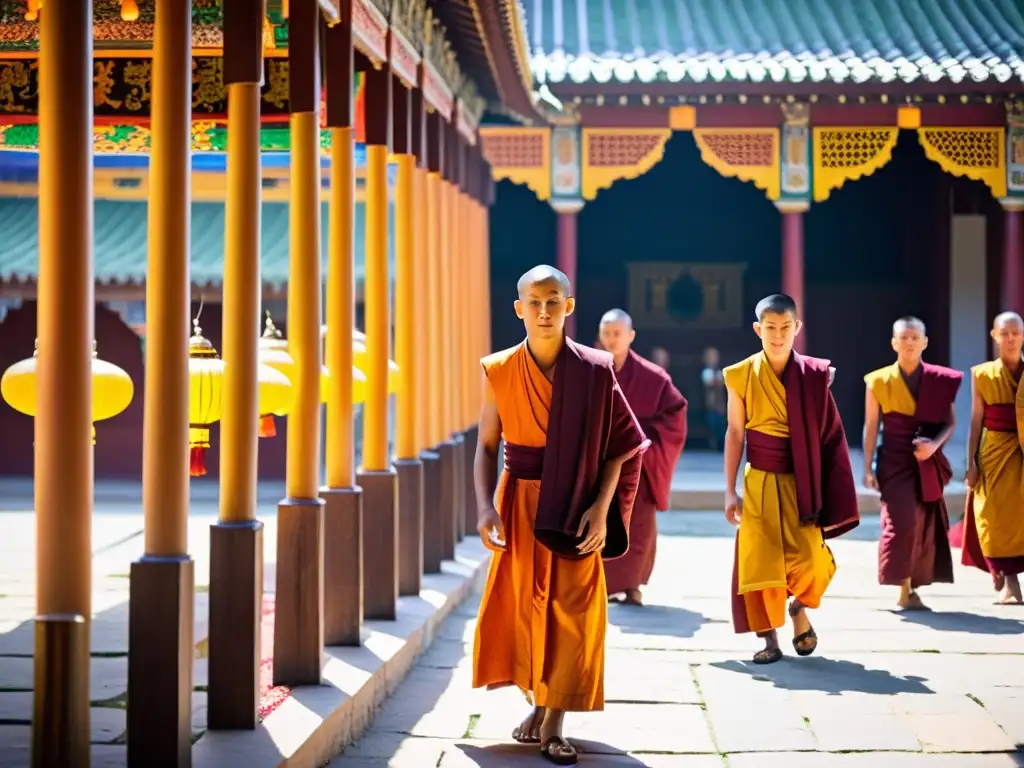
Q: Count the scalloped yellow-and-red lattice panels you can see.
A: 5